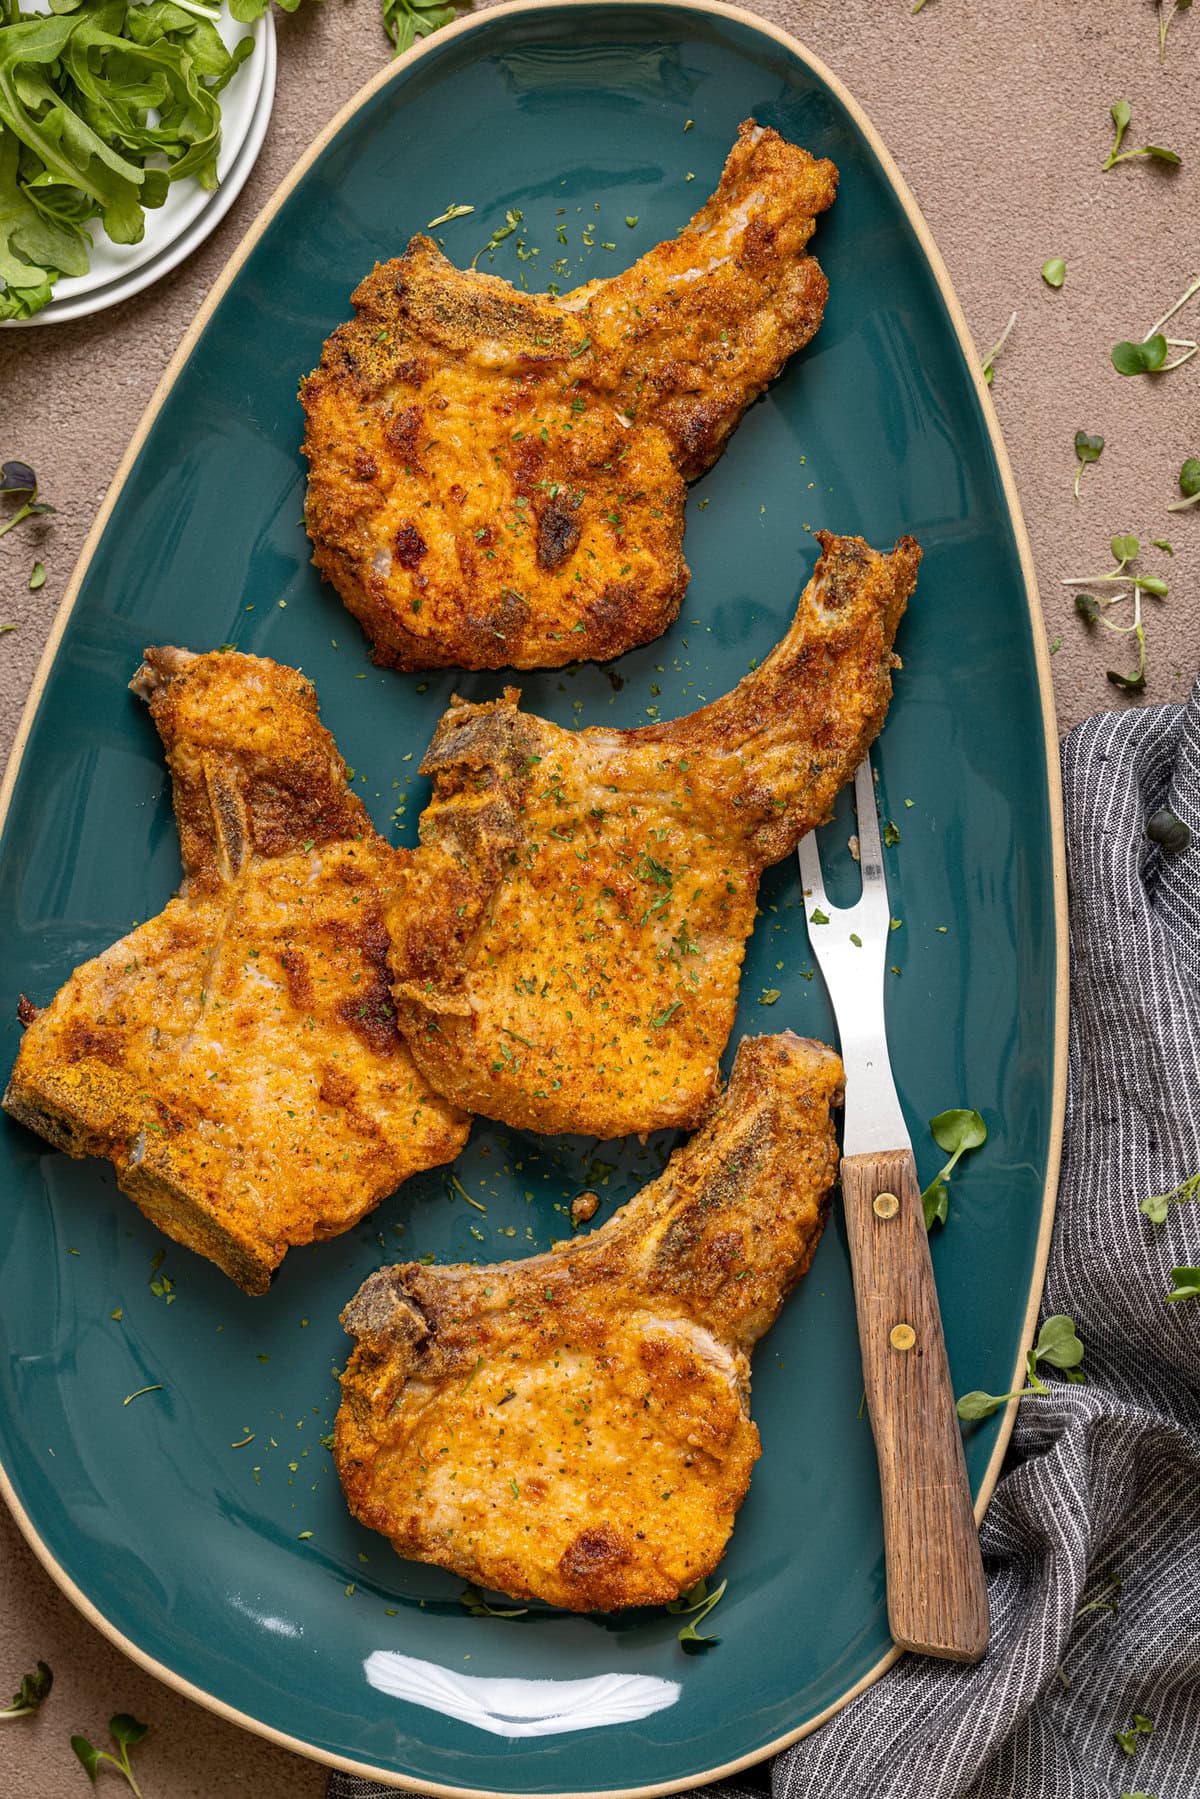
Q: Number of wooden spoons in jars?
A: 0